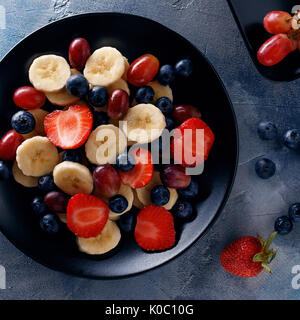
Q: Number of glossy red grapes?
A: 11